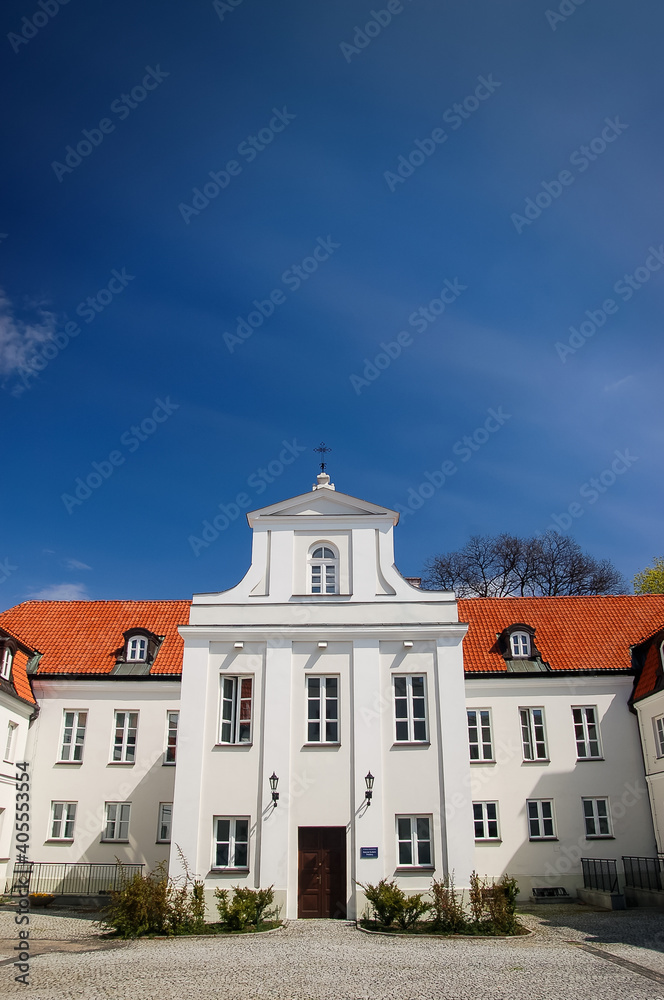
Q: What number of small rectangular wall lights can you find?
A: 3